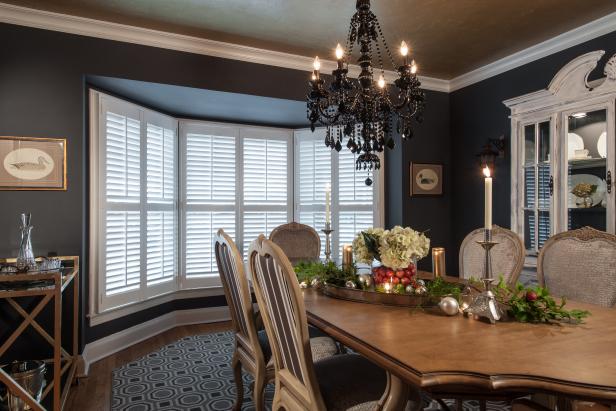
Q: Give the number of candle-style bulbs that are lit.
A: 6